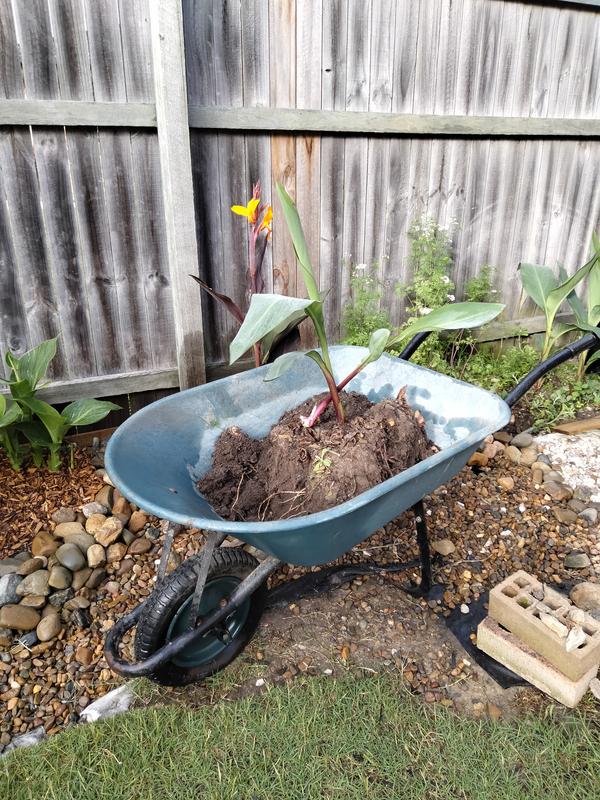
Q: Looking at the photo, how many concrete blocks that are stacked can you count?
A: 2